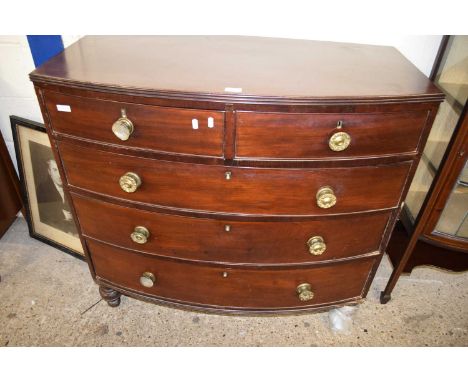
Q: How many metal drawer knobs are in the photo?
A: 8